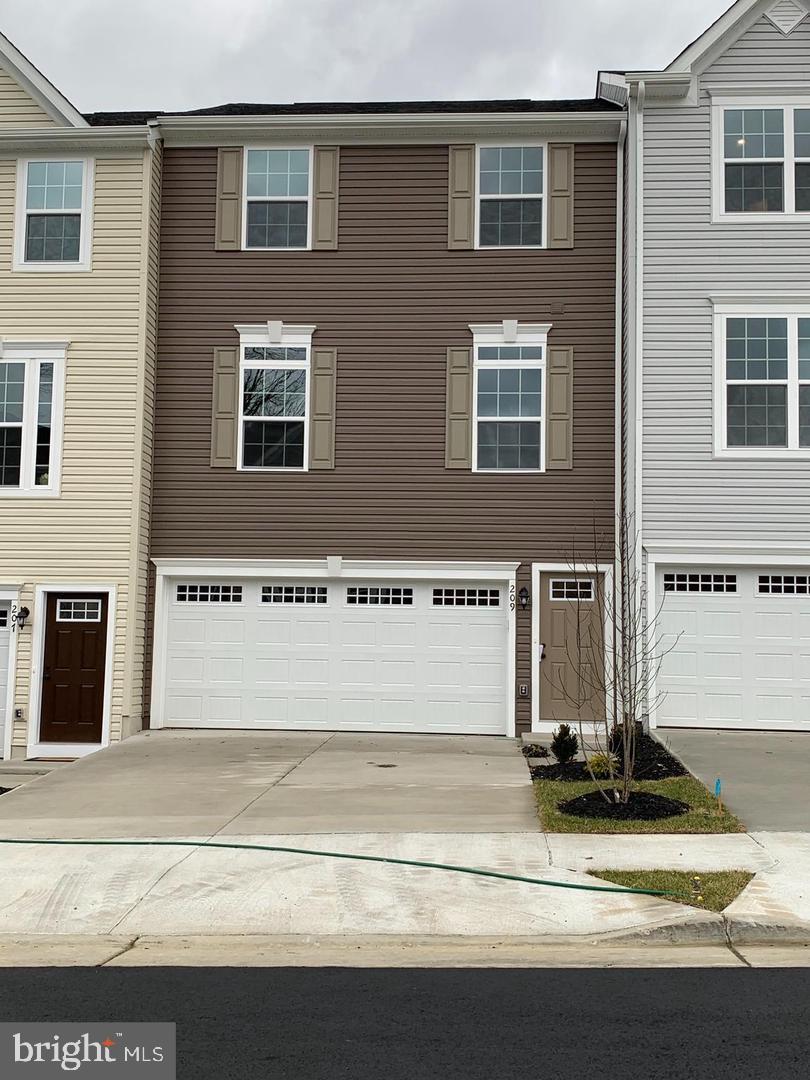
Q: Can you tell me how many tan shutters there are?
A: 8